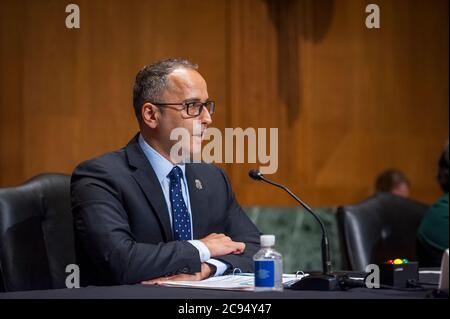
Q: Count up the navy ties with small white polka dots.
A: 1